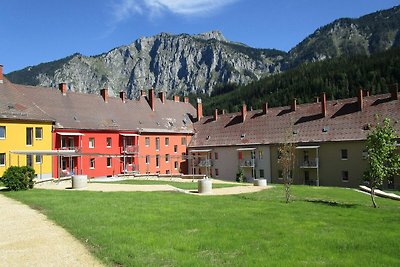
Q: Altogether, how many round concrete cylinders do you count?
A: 3